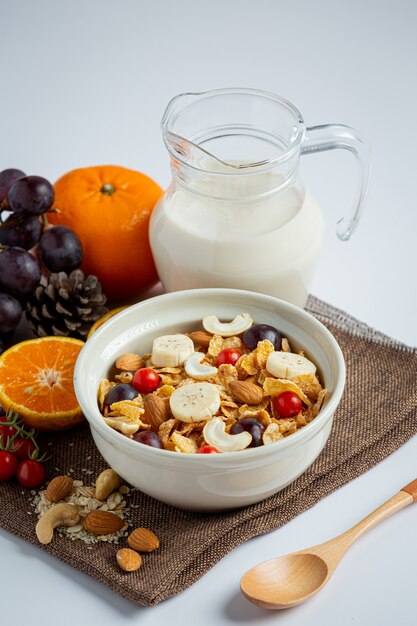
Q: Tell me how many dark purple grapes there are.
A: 10